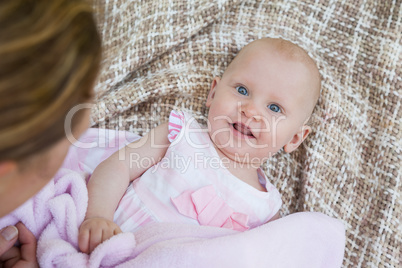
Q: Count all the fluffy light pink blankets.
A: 1